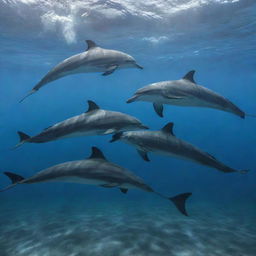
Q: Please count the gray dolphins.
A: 5